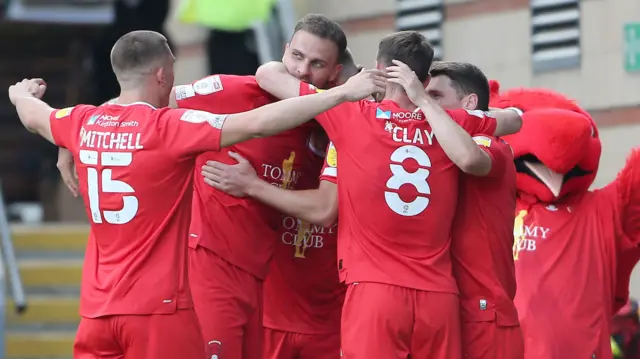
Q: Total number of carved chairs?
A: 0